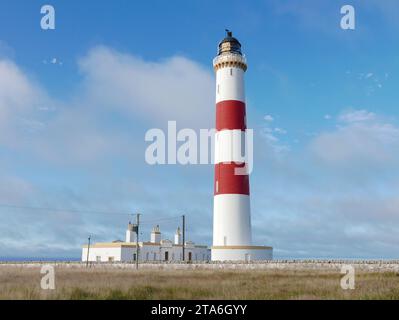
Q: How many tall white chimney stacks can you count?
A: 3